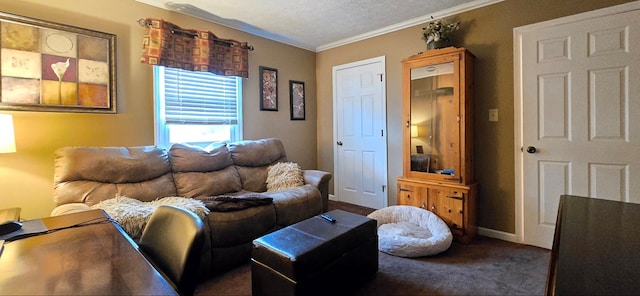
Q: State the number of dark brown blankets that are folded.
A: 1